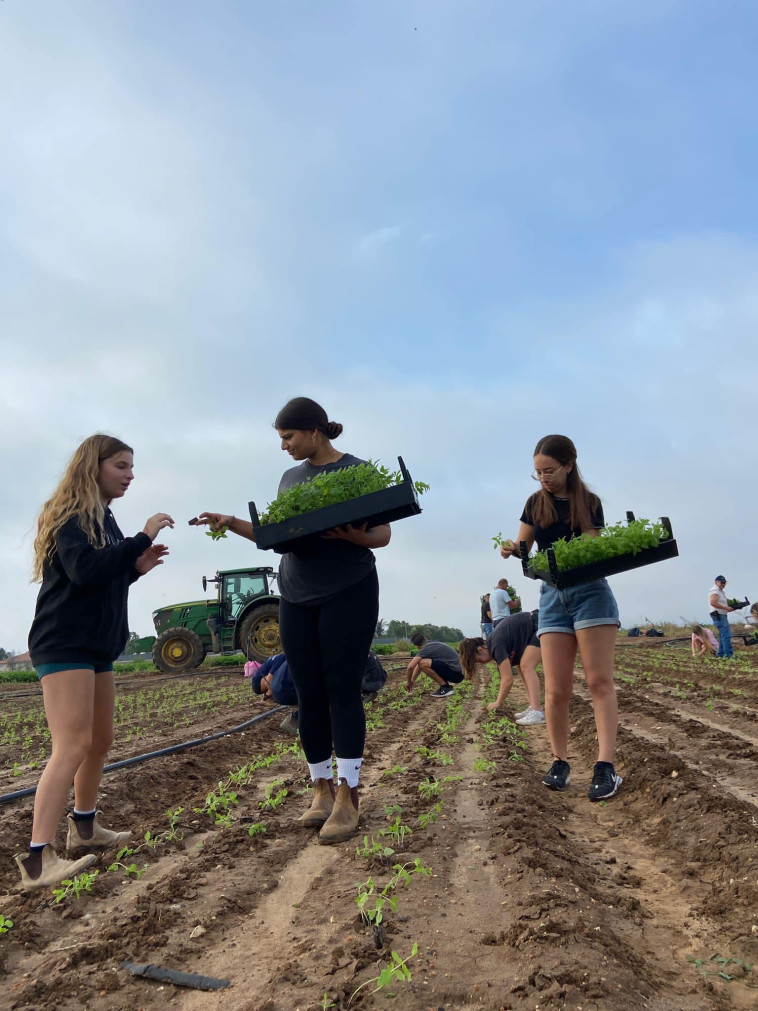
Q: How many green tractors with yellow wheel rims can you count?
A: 1